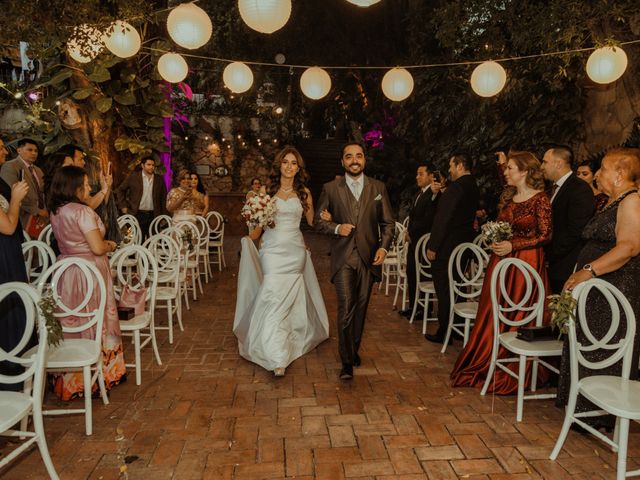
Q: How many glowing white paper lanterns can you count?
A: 11